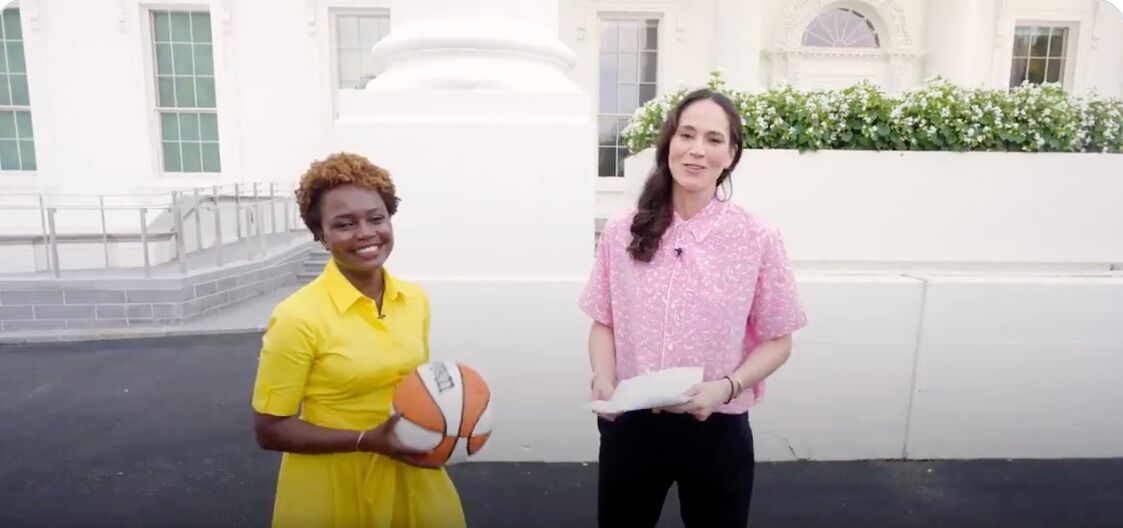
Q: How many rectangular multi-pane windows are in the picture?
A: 5